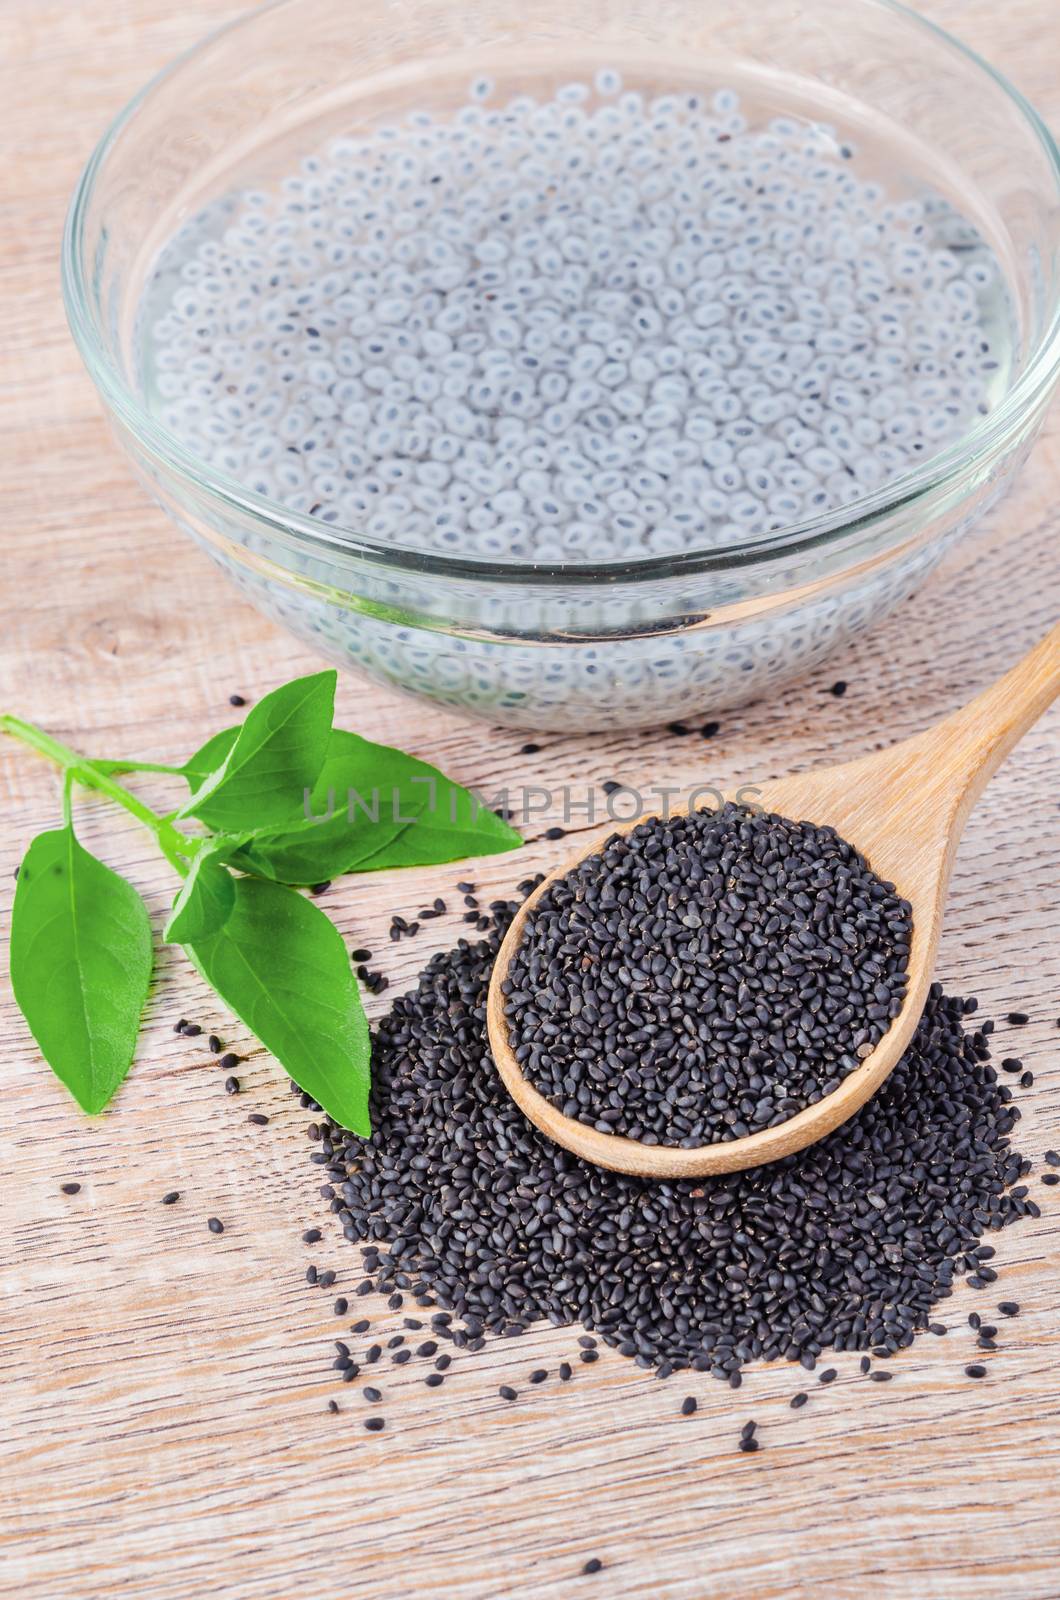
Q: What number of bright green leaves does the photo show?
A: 6